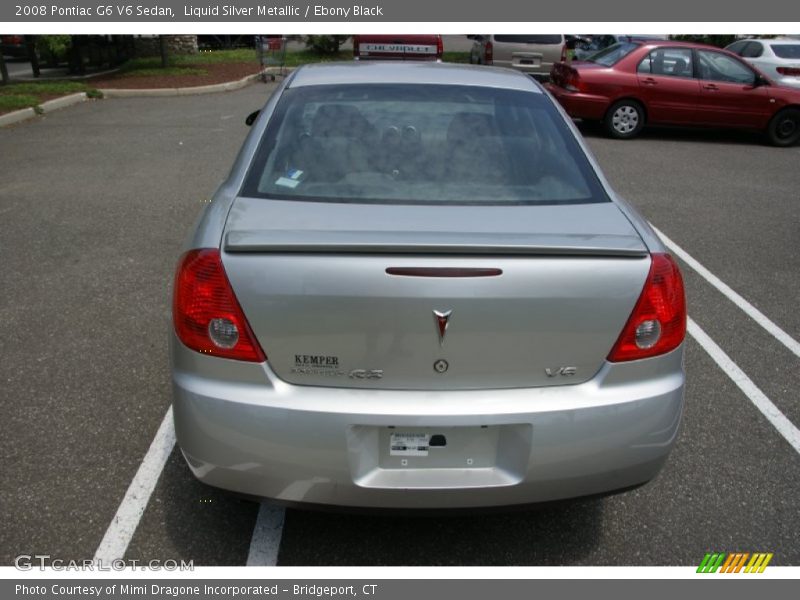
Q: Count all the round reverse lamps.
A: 2